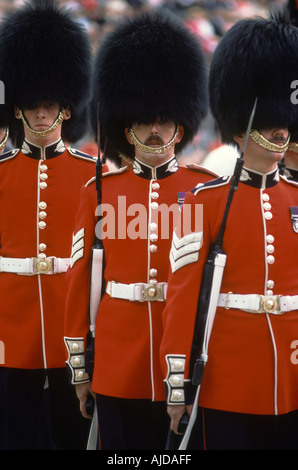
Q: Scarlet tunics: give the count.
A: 3